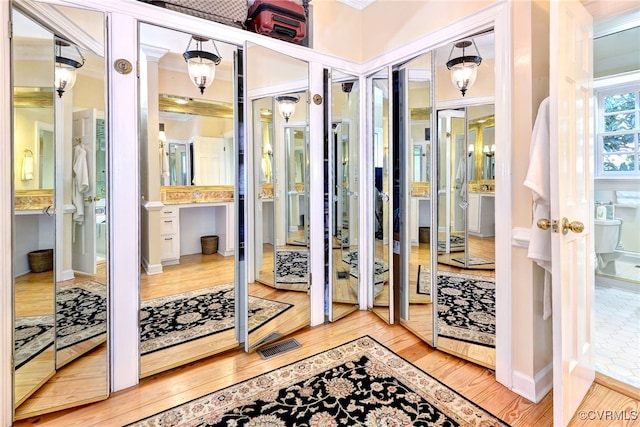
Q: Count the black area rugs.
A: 1